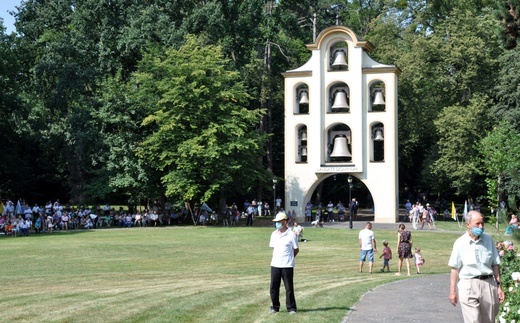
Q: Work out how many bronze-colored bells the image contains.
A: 0